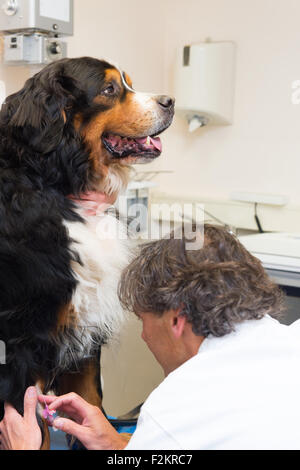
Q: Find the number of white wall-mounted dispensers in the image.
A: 1